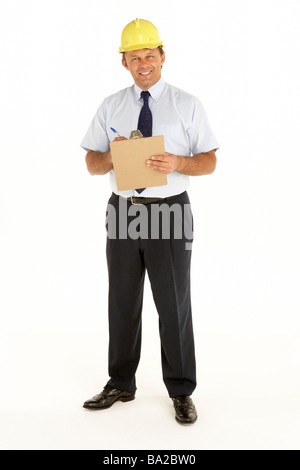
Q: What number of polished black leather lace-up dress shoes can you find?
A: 2